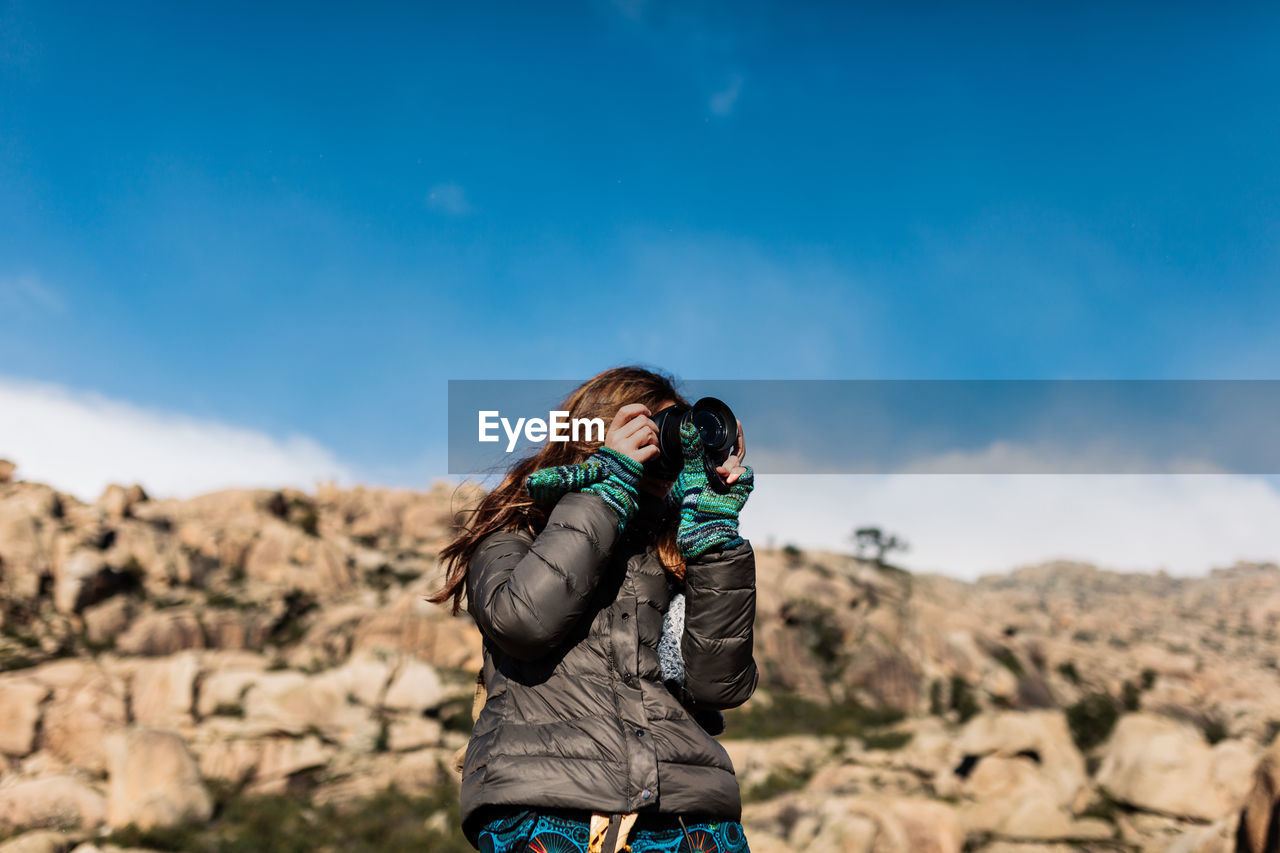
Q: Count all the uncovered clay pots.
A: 0